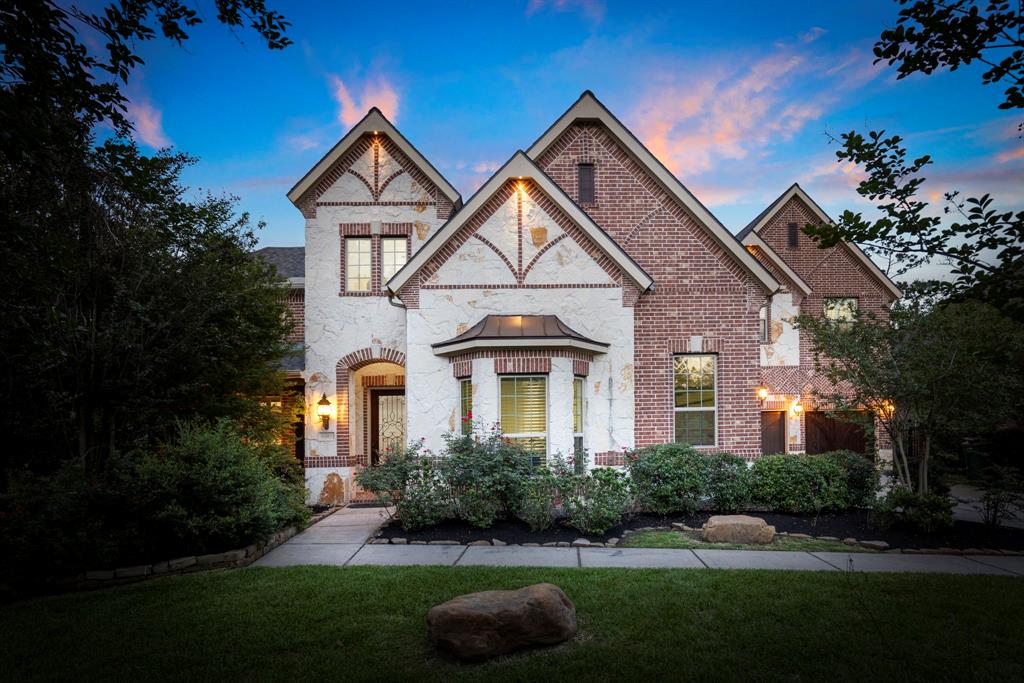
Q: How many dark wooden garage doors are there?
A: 2